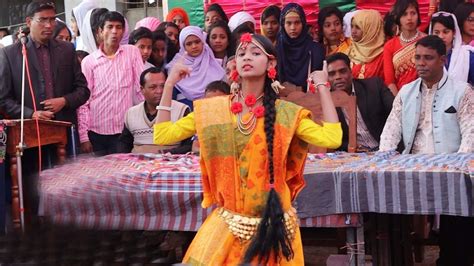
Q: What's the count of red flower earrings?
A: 2